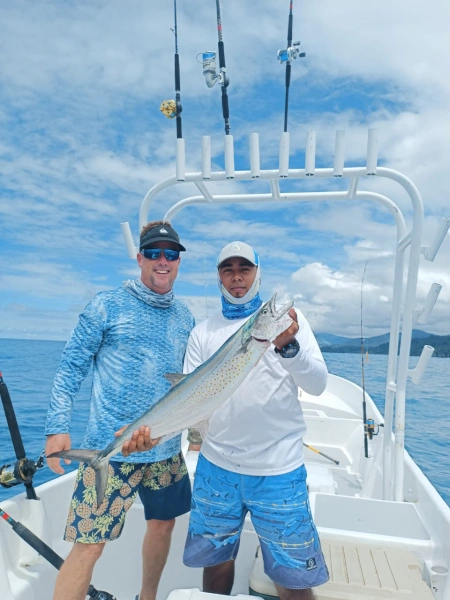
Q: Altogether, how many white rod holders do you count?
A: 12